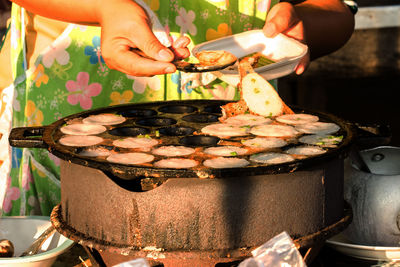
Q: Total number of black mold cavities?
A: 8